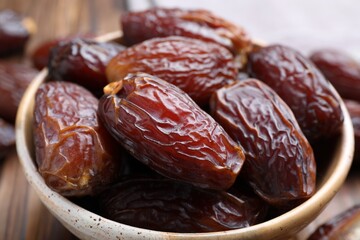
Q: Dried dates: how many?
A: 15